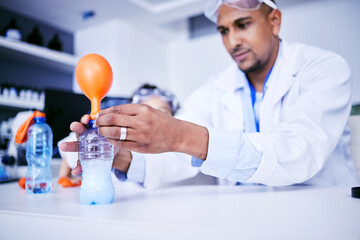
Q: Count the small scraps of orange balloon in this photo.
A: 2